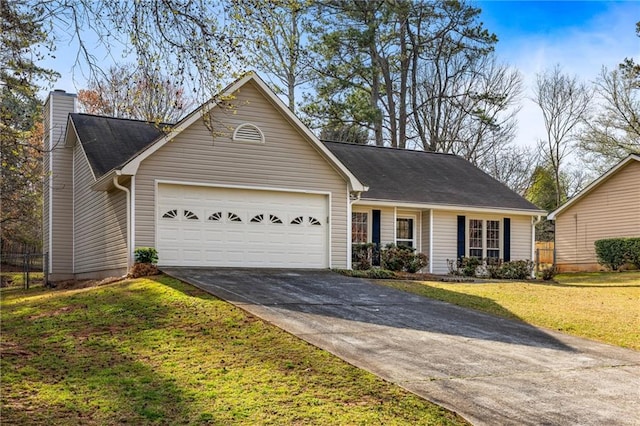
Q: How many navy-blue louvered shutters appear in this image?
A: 3